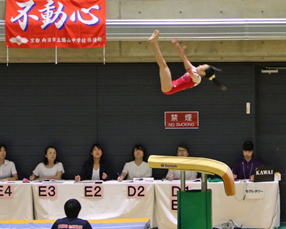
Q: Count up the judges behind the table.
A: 6